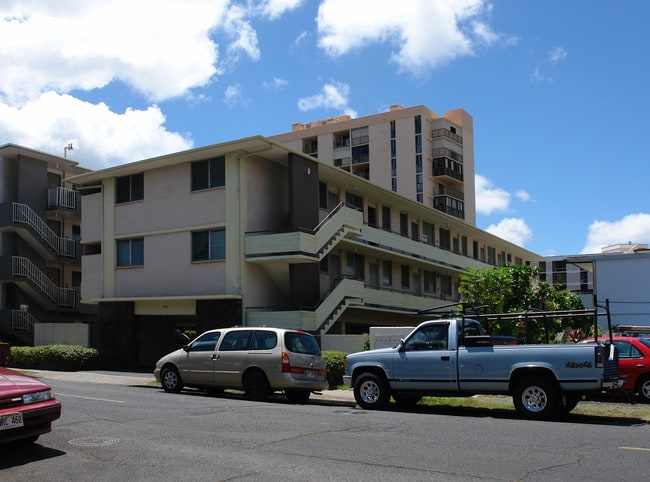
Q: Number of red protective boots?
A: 0